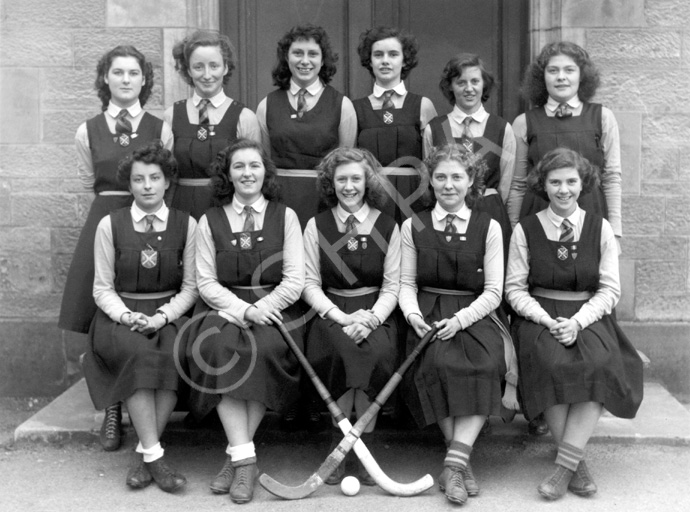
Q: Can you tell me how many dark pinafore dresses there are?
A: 11